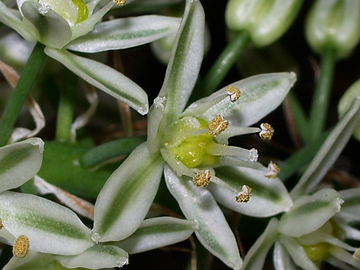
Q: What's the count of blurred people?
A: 0